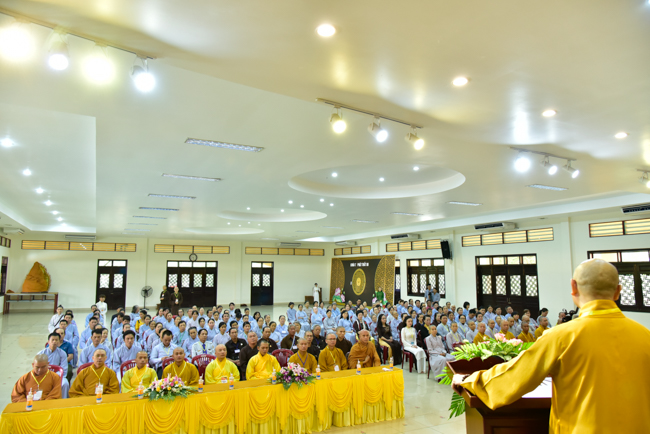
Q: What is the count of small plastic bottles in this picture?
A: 9